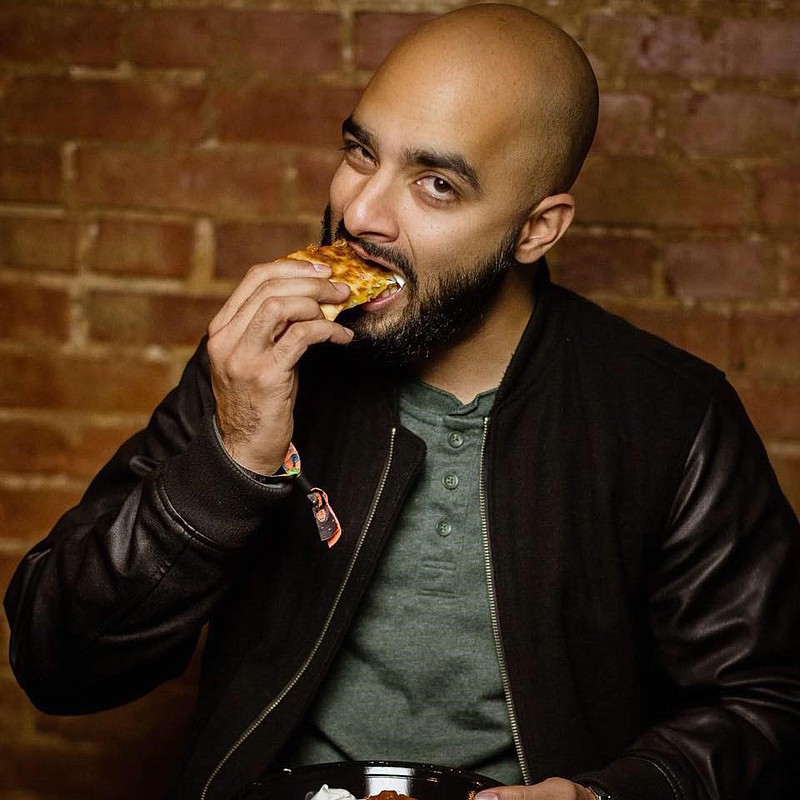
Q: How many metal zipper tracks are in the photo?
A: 2